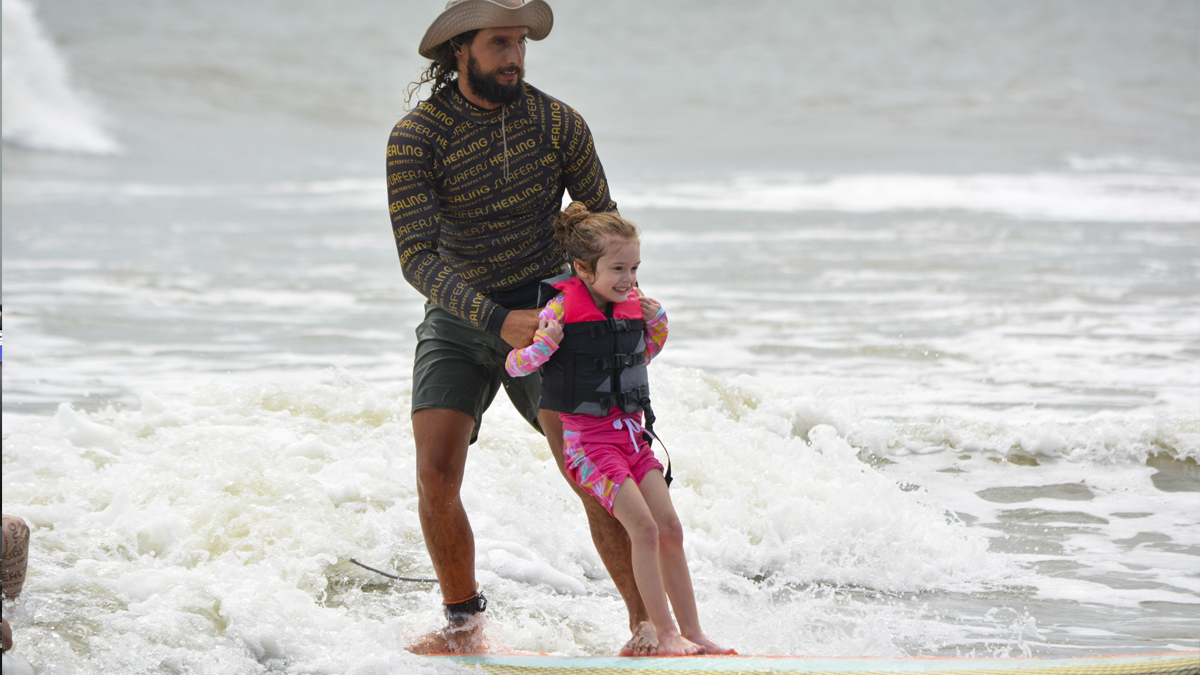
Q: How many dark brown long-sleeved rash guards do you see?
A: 1